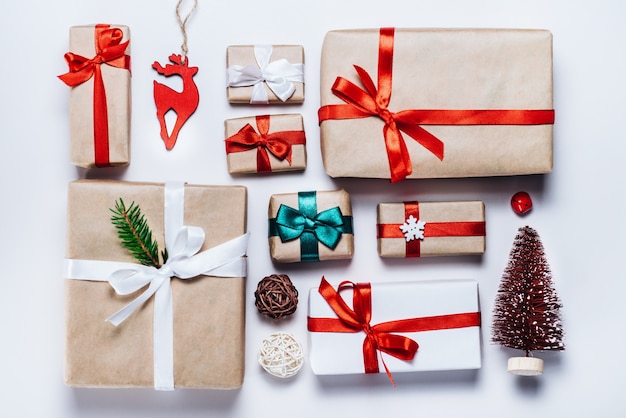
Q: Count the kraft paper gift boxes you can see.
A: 7